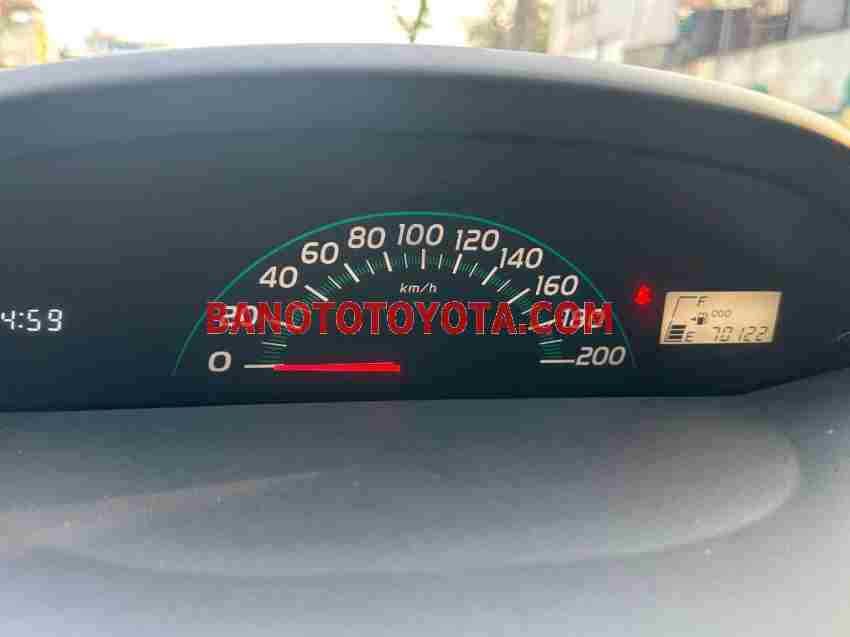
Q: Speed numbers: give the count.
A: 11